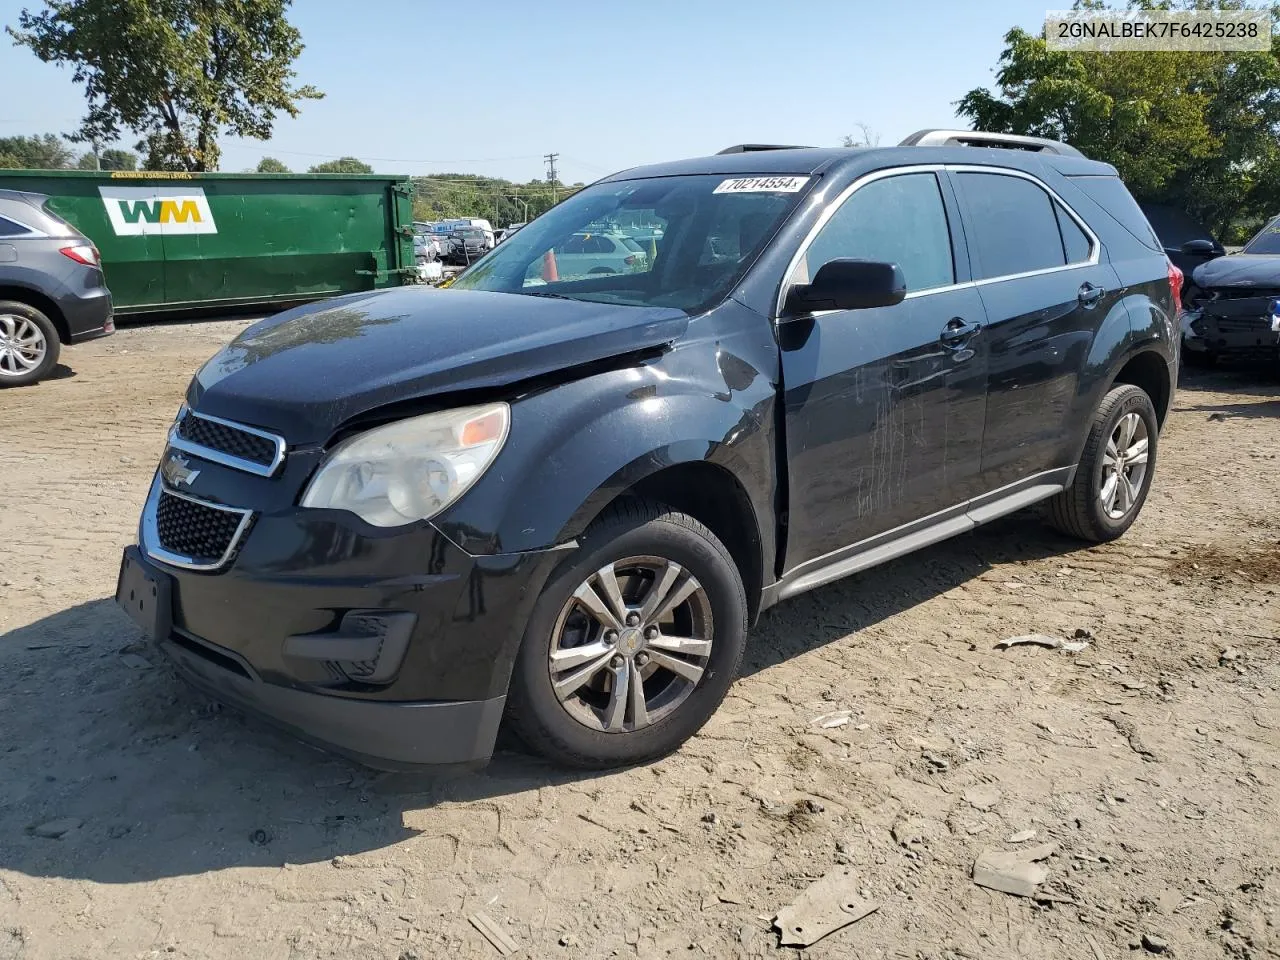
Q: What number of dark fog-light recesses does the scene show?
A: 1